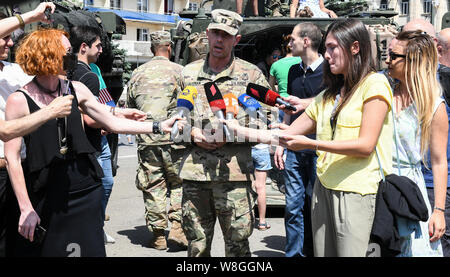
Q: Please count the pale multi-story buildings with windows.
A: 2